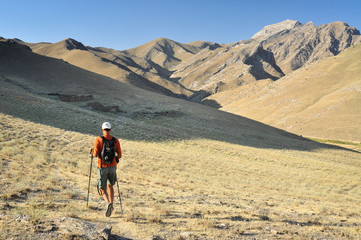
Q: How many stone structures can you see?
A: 0